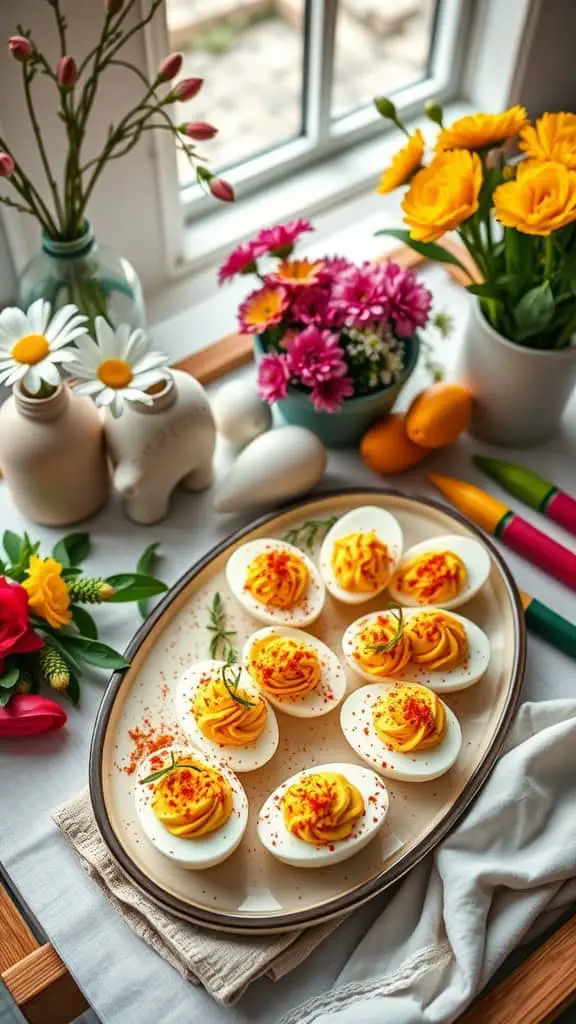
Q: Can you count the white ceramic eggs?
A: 2